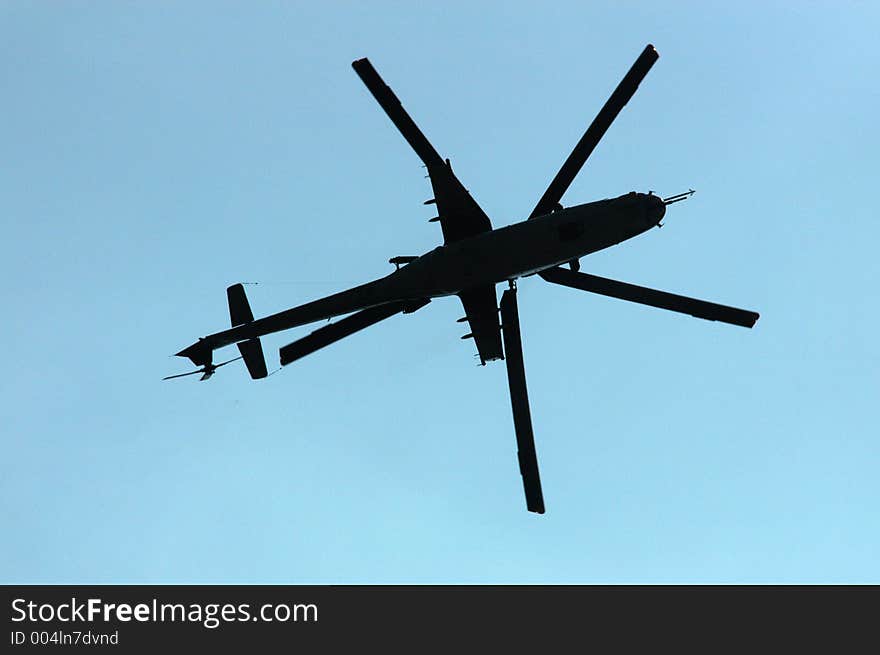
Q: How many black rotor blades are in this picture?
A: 5